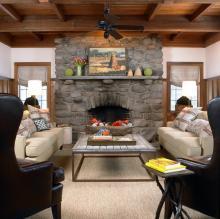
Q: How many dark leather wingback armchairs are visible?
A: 2